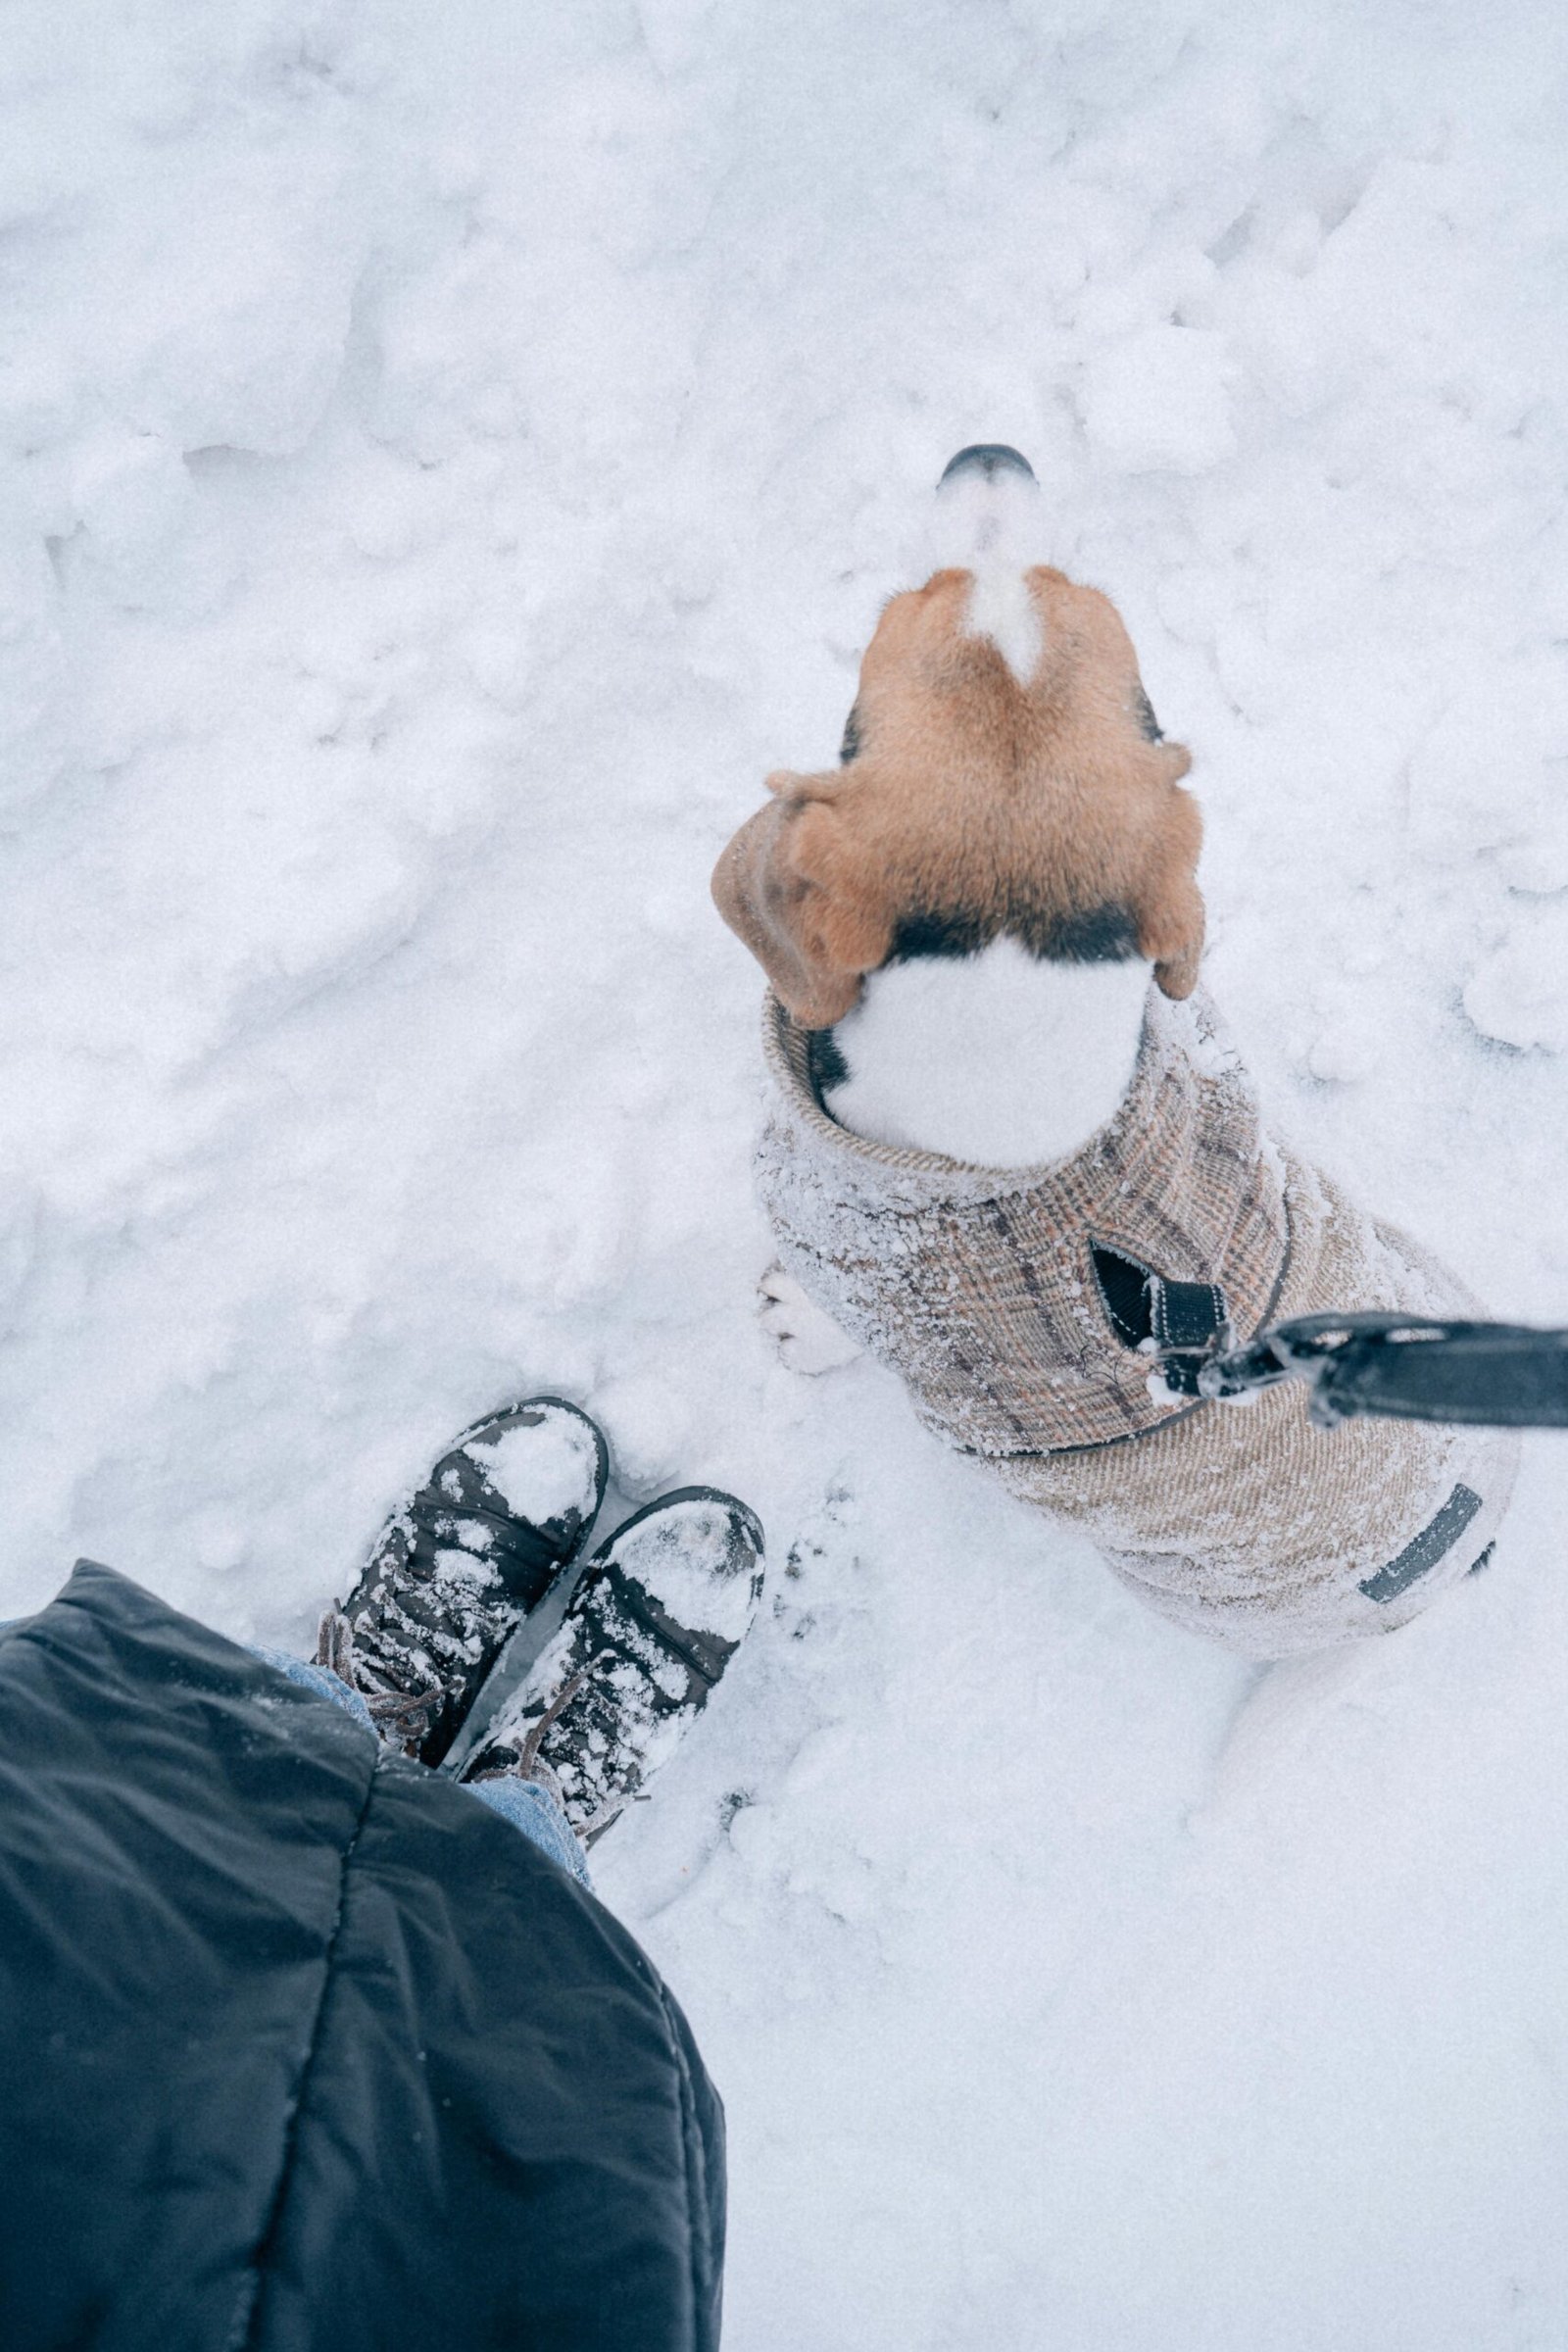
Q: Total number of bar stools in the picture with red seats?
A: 0